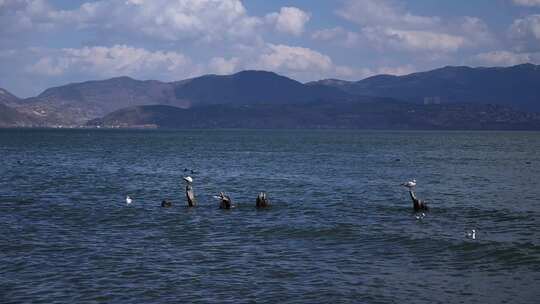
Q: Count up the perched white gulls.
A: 2